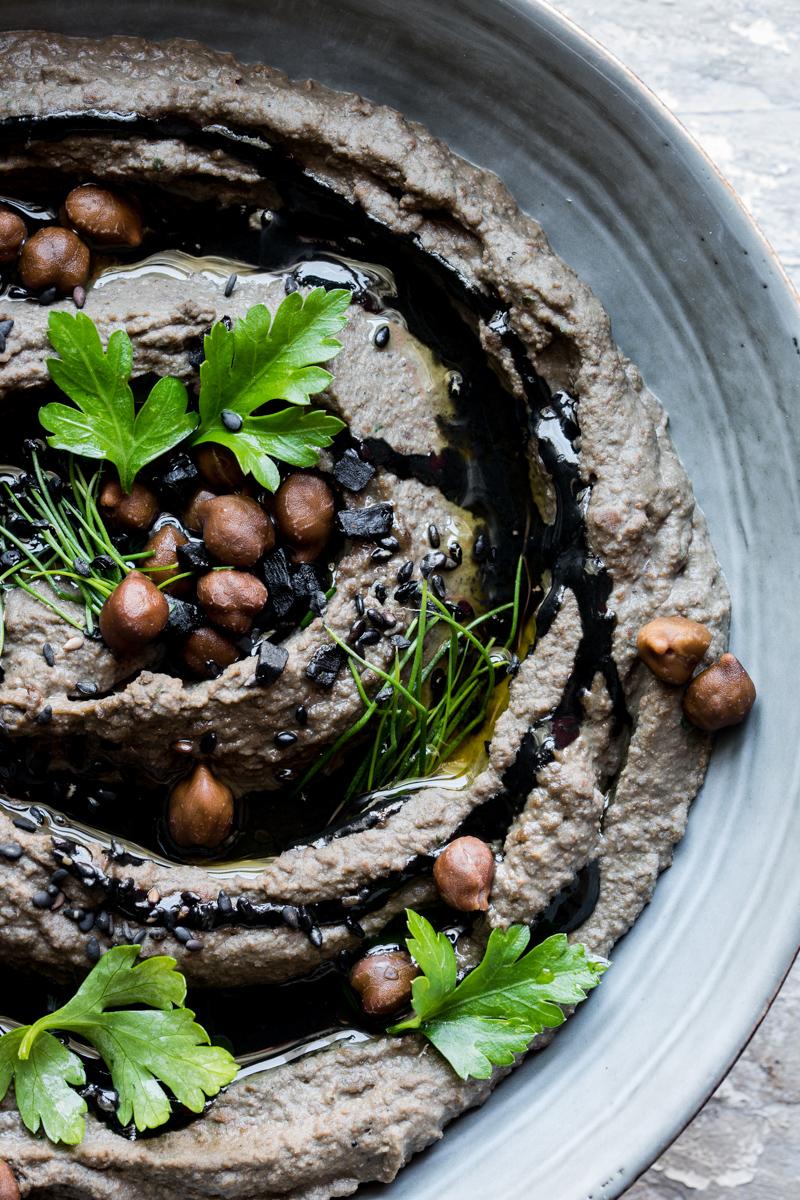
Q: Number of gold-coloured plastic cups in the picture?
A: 0